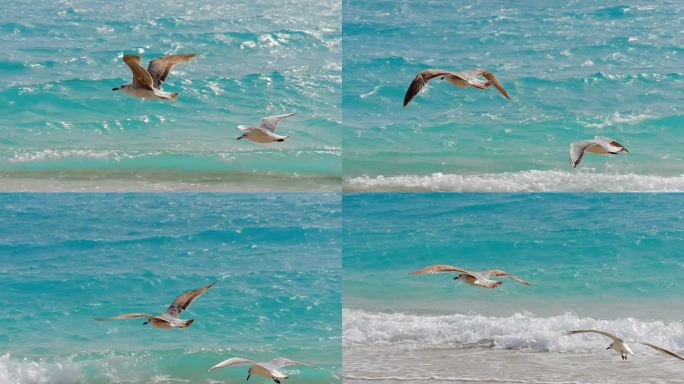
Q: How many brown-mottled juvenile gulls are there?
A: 4